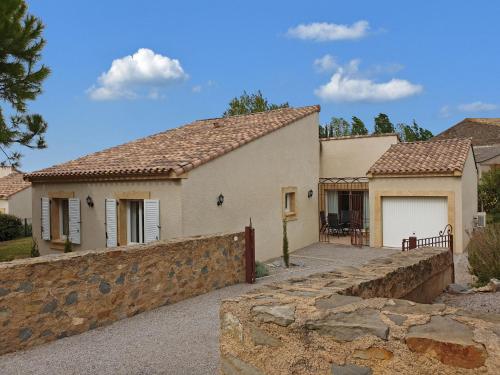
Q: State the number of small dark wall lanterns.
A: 3